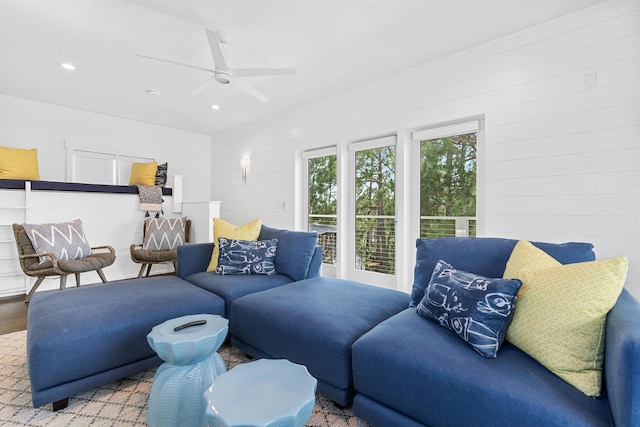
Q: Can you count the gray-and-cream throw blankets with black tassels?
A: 1